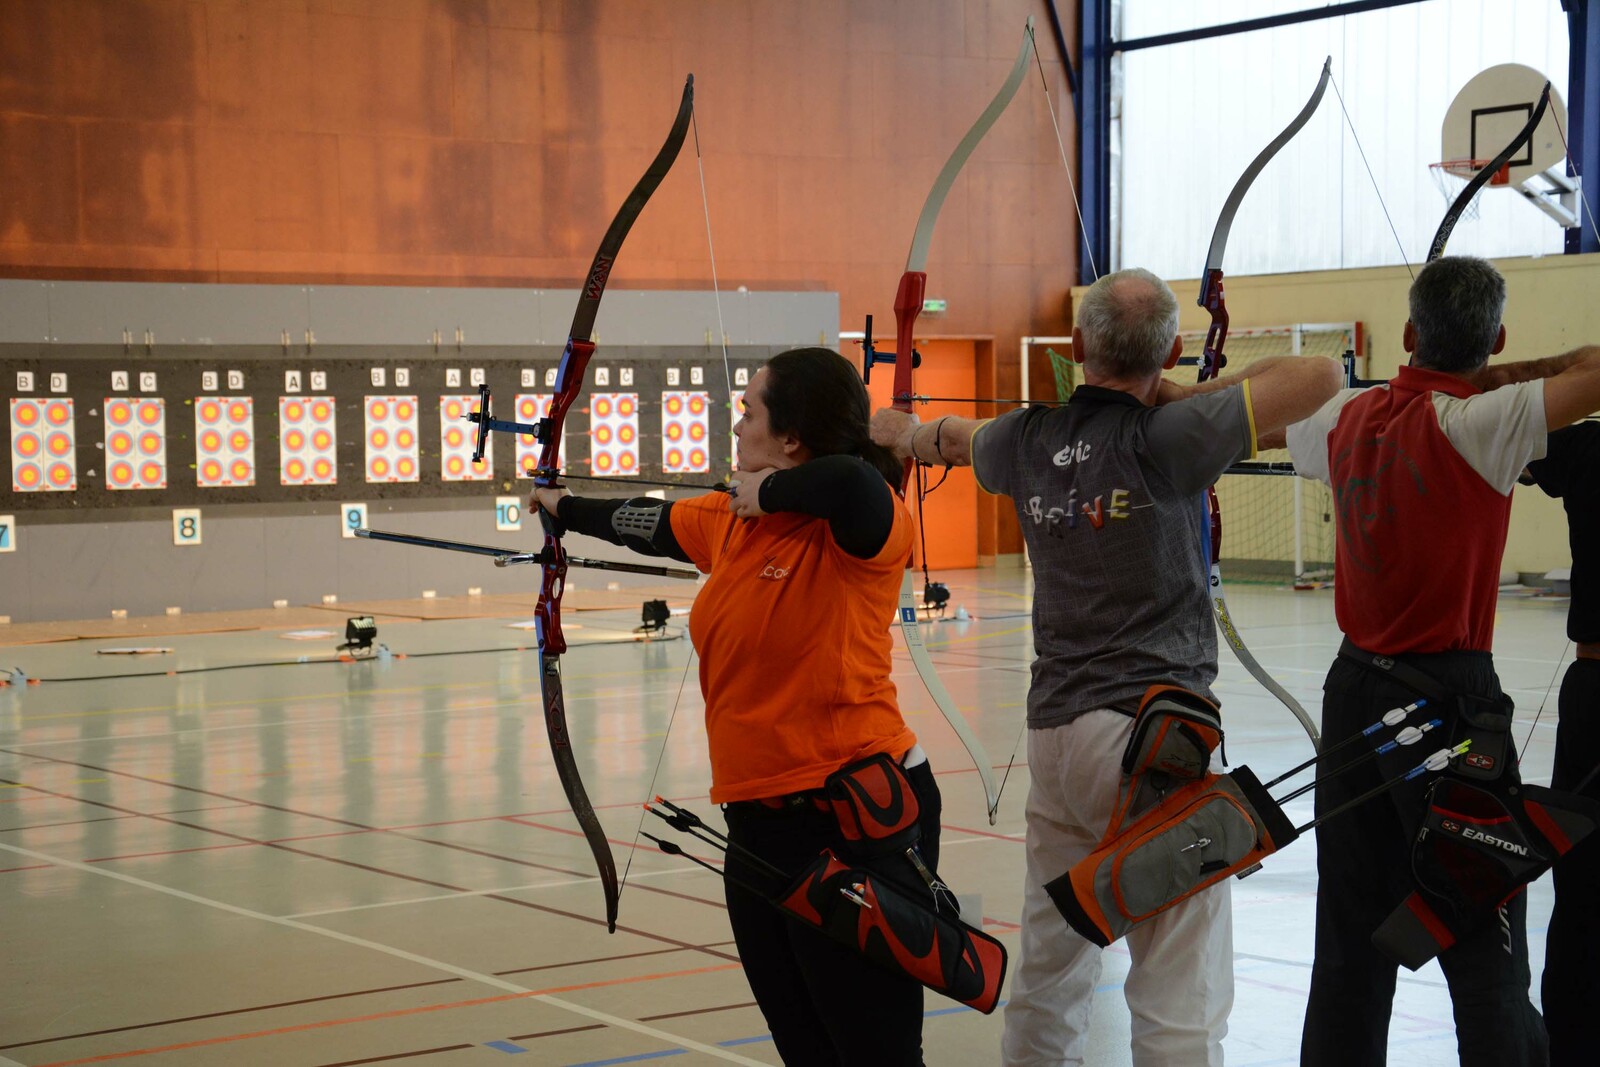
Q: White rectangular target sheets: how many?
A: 10